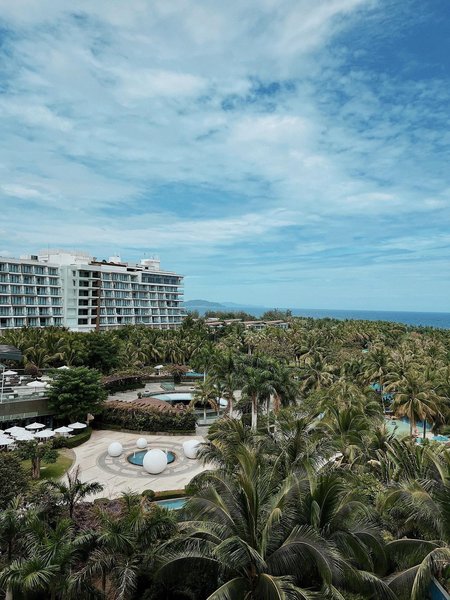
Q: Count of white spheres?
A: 4